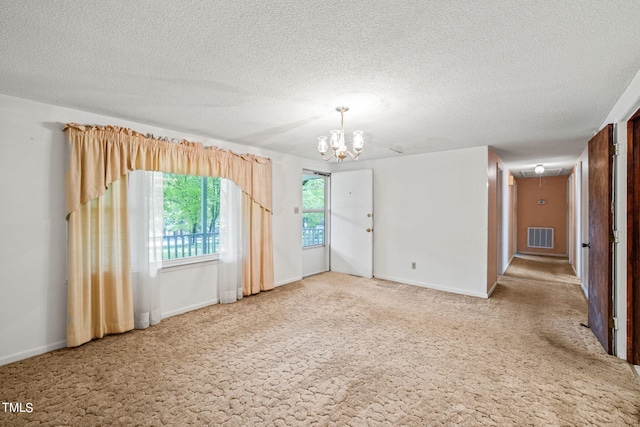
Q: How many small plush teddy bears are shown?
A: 0